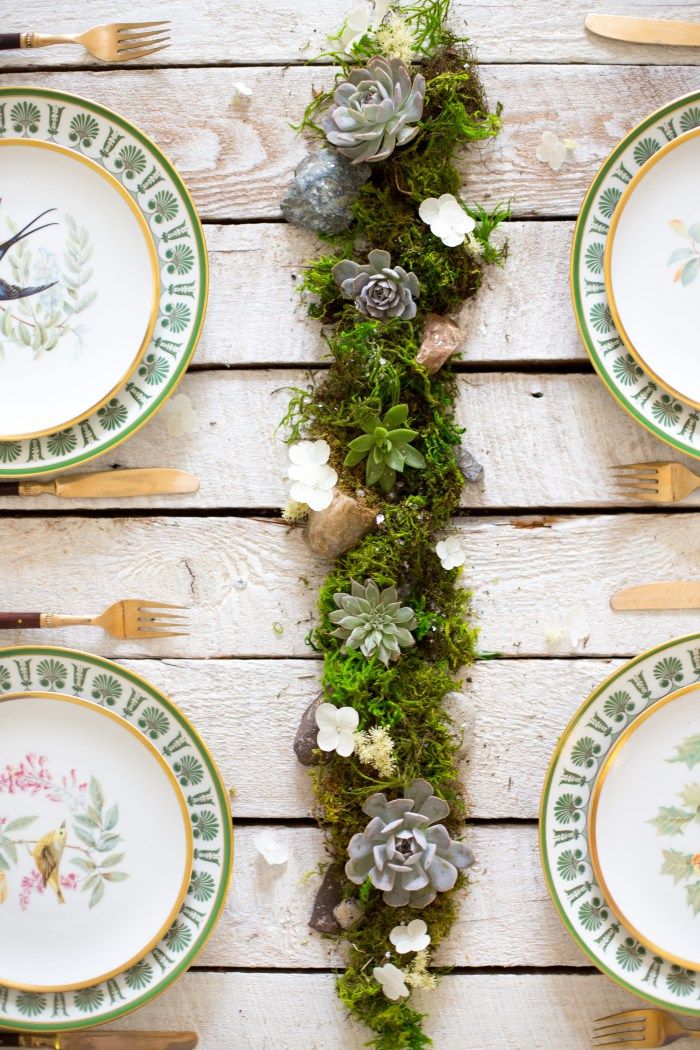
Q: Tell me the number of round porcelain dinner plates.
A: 4